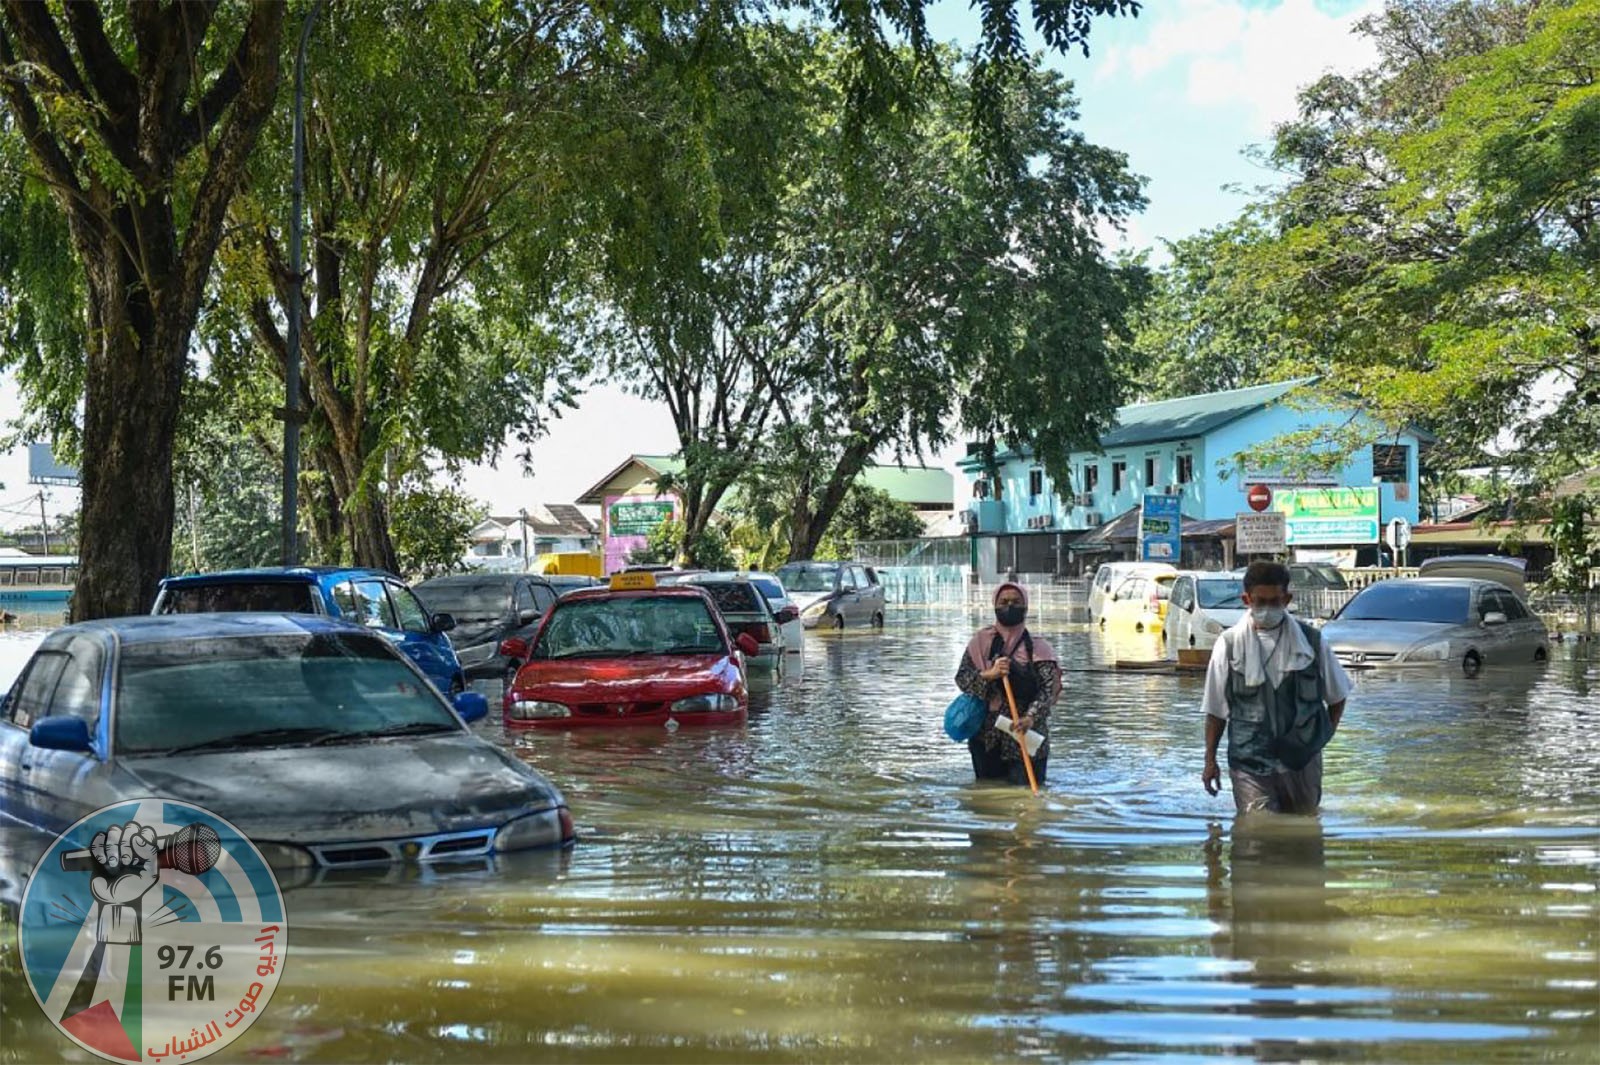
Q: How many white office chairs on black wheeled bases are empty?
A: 0